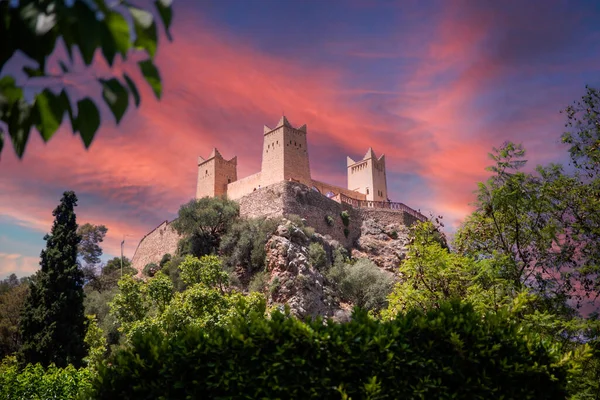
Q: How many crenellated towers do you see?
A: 3